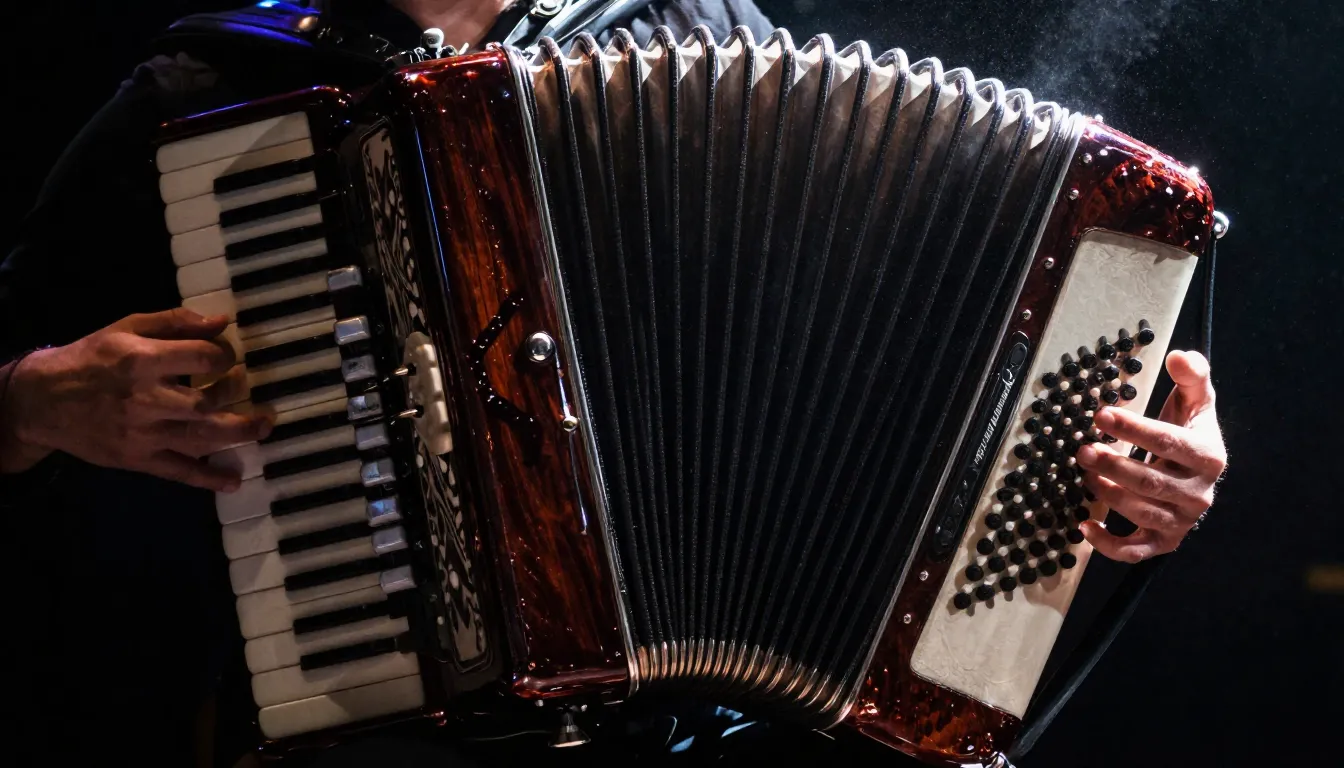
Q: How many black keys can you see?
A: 14